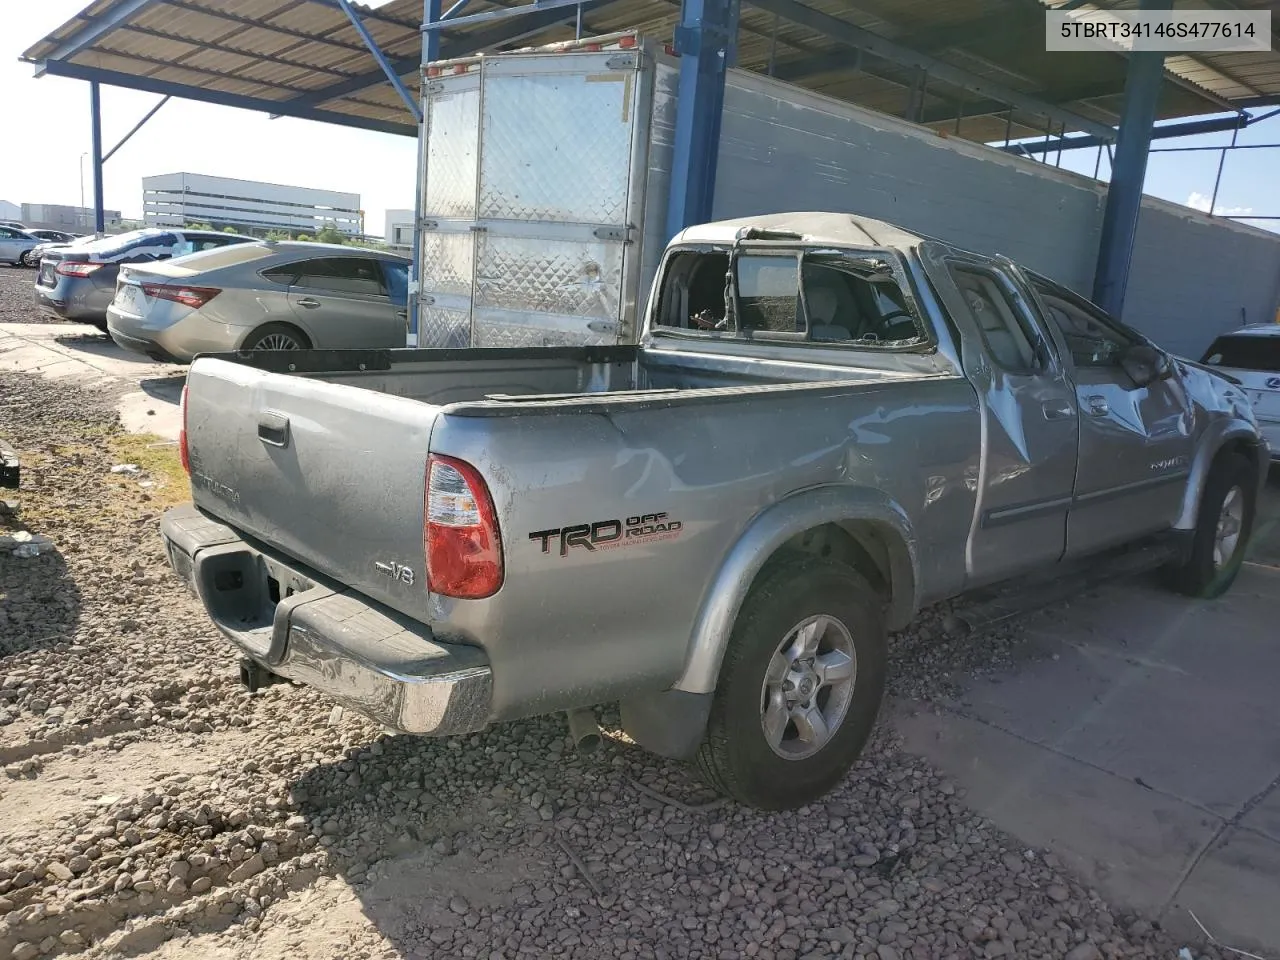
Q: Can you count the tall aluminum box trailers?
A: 1